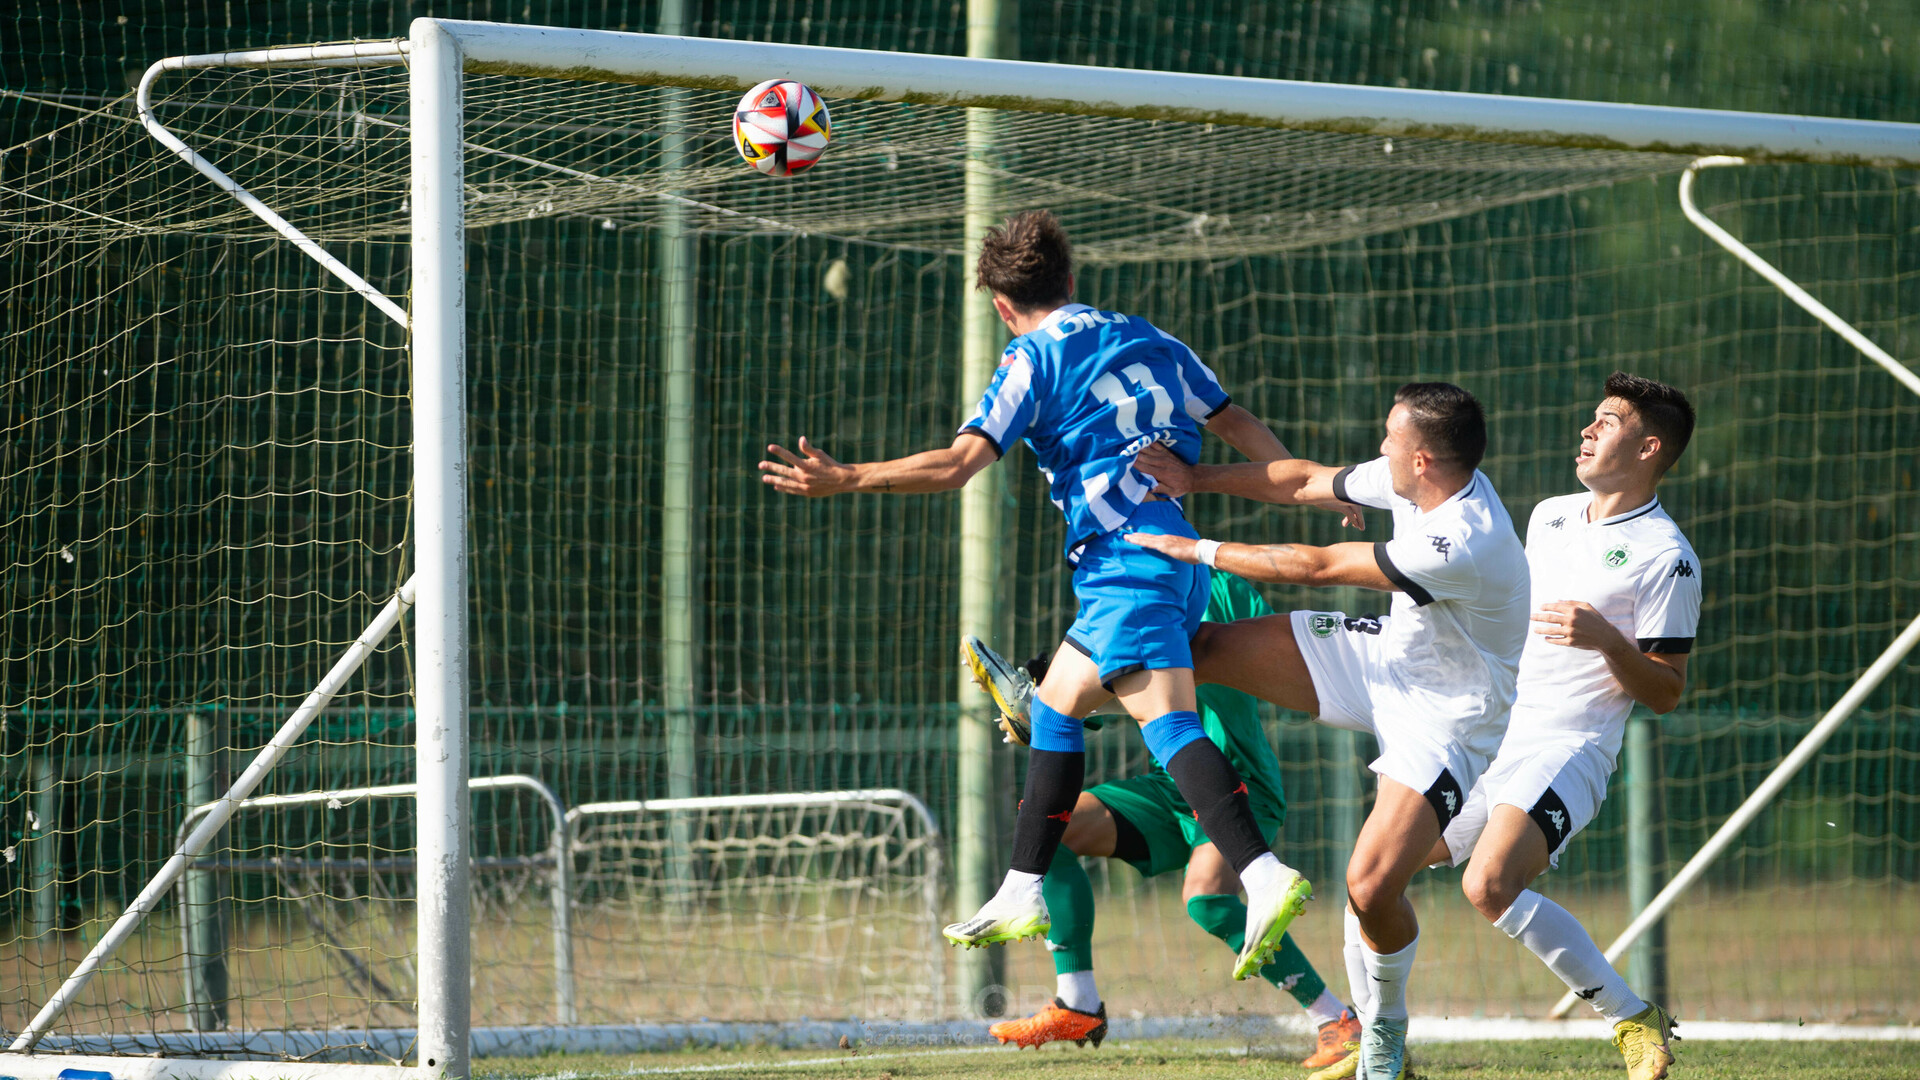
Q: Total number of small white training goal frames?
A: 2